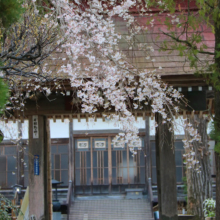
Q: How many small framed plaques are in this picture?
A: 4